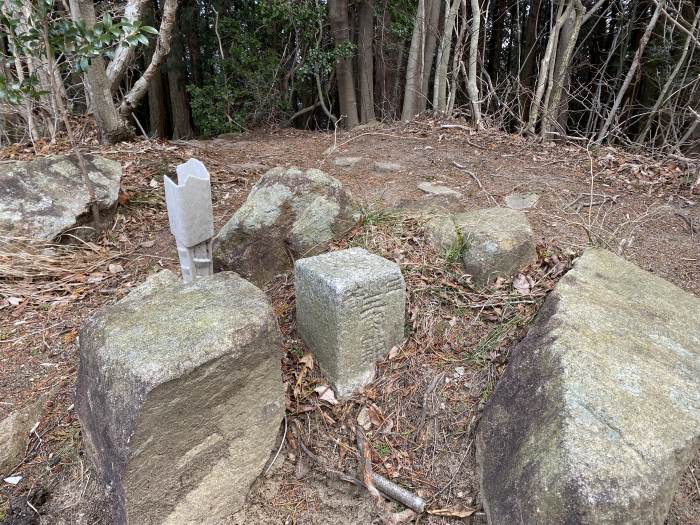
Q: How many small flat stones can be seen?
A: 4